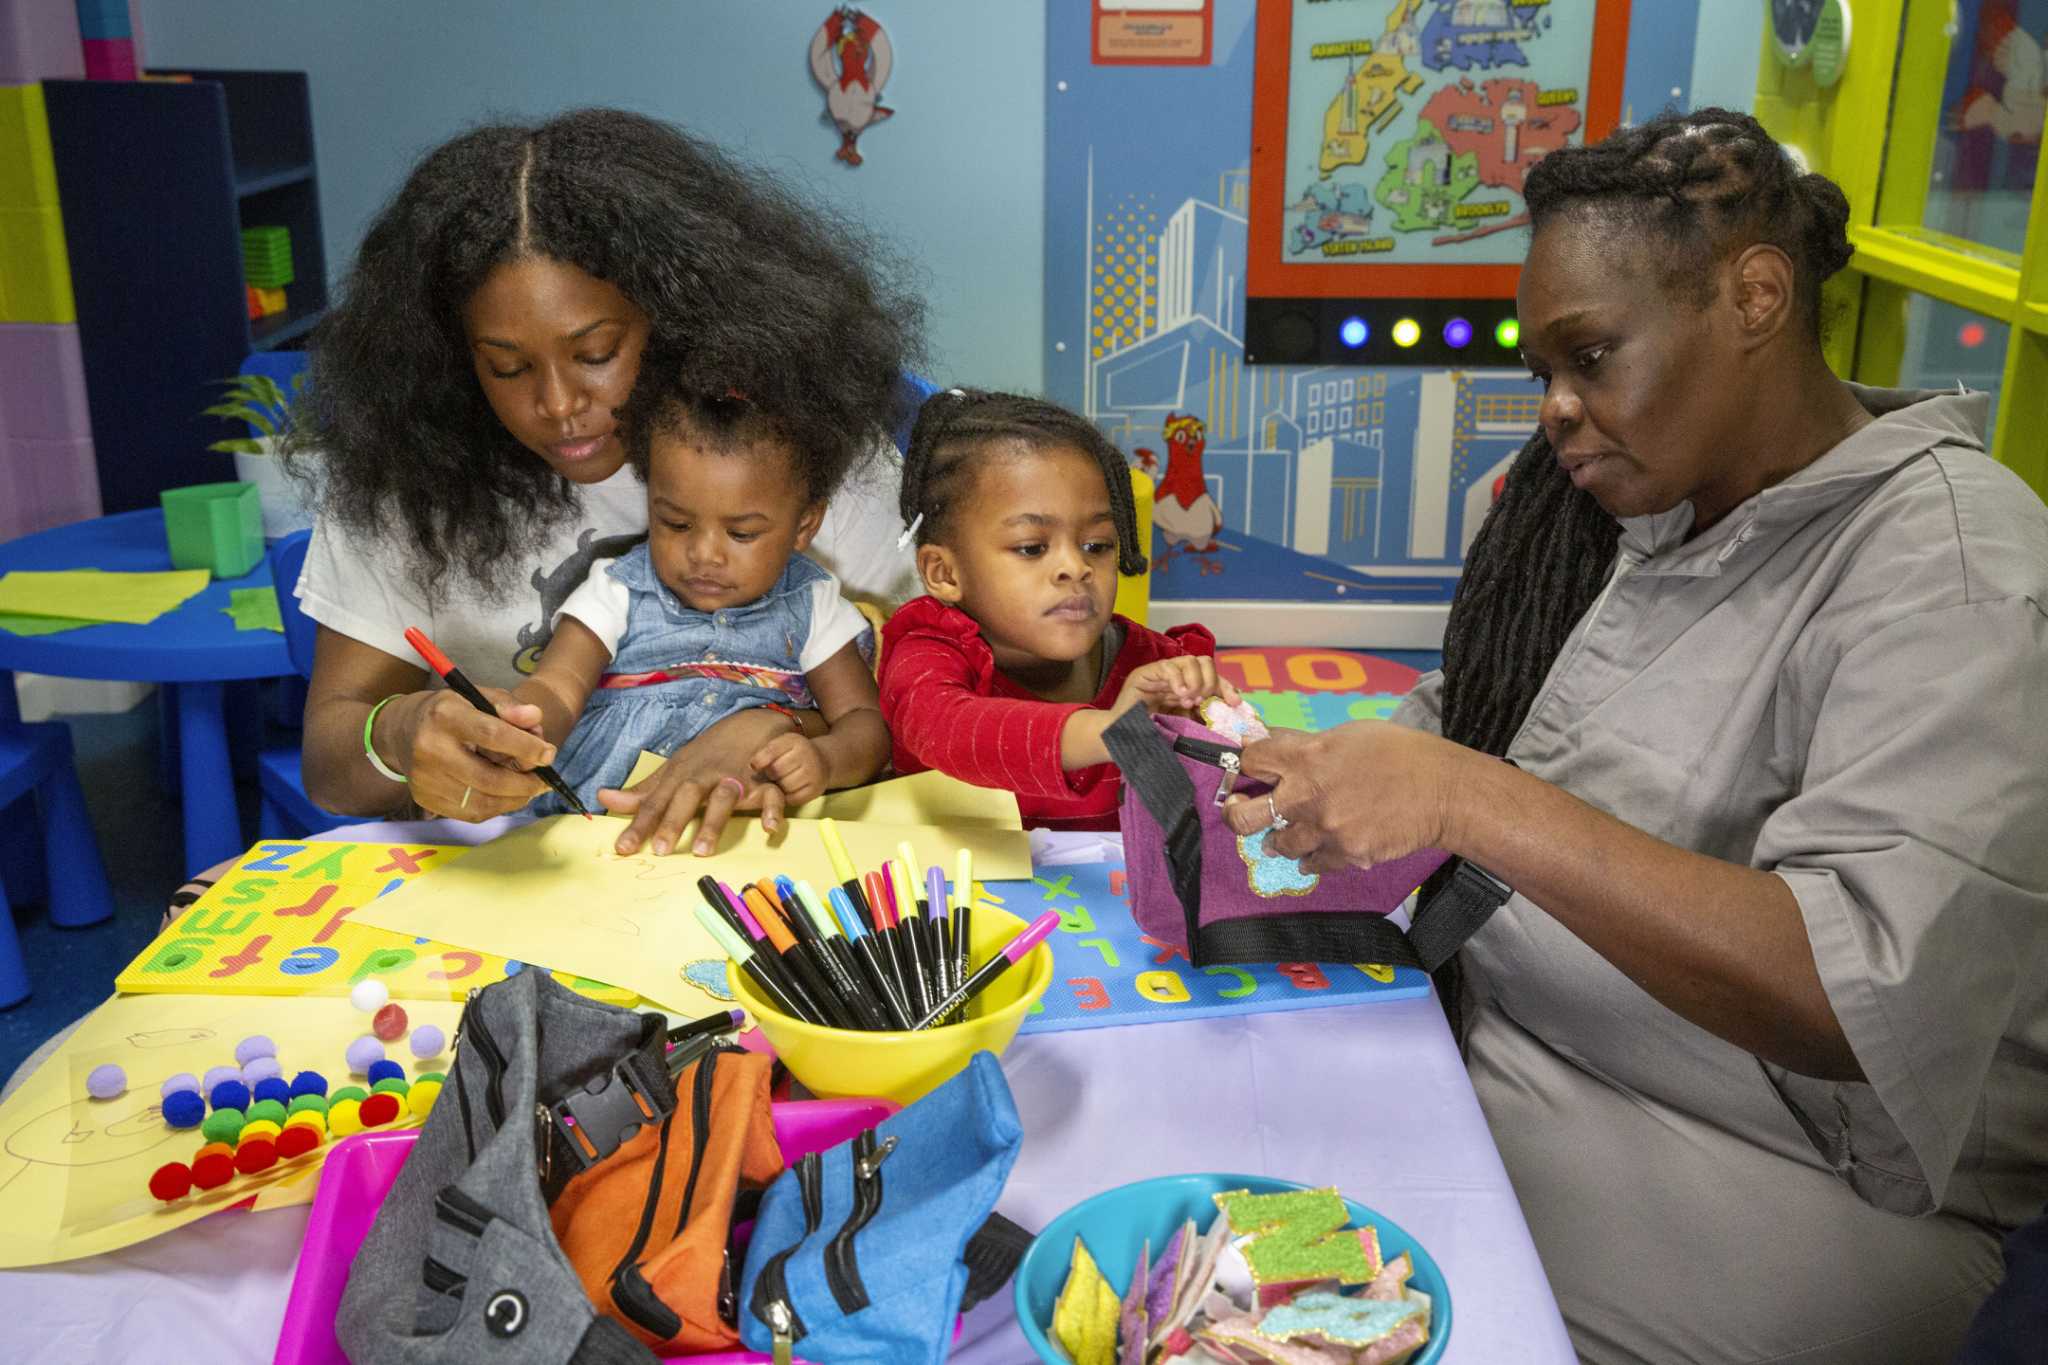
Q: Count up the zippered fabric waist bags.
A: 4